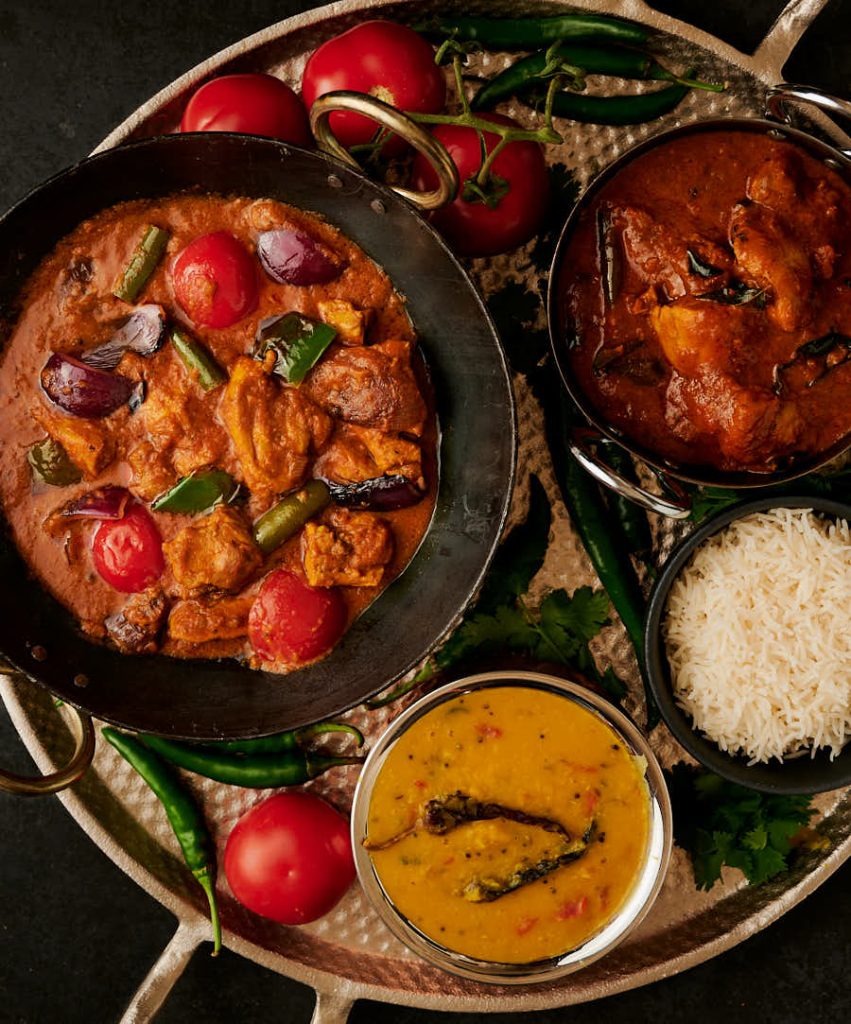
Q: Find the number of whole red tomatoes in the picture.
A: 4